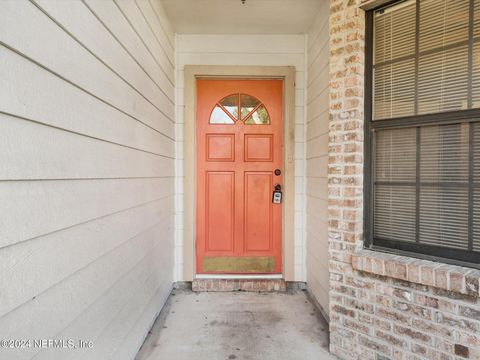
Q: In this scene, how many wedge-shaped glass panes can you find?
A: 4